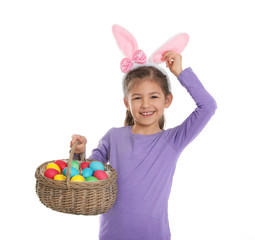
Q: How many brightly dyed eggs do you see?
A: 12